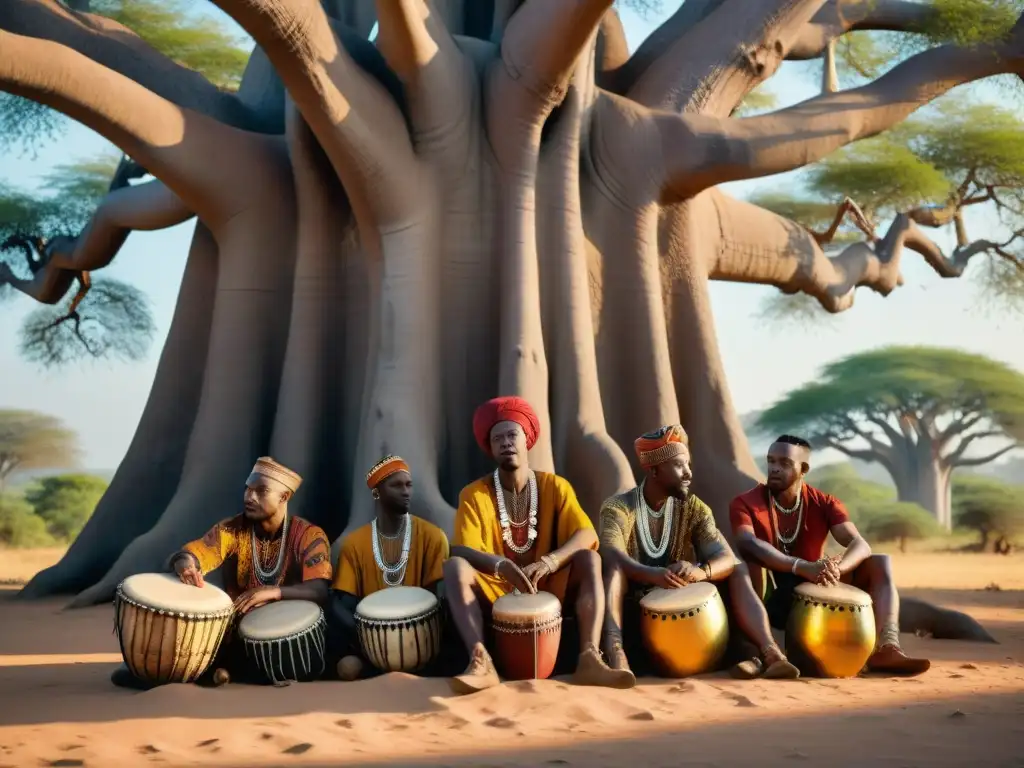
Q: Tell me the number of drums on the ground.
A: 6